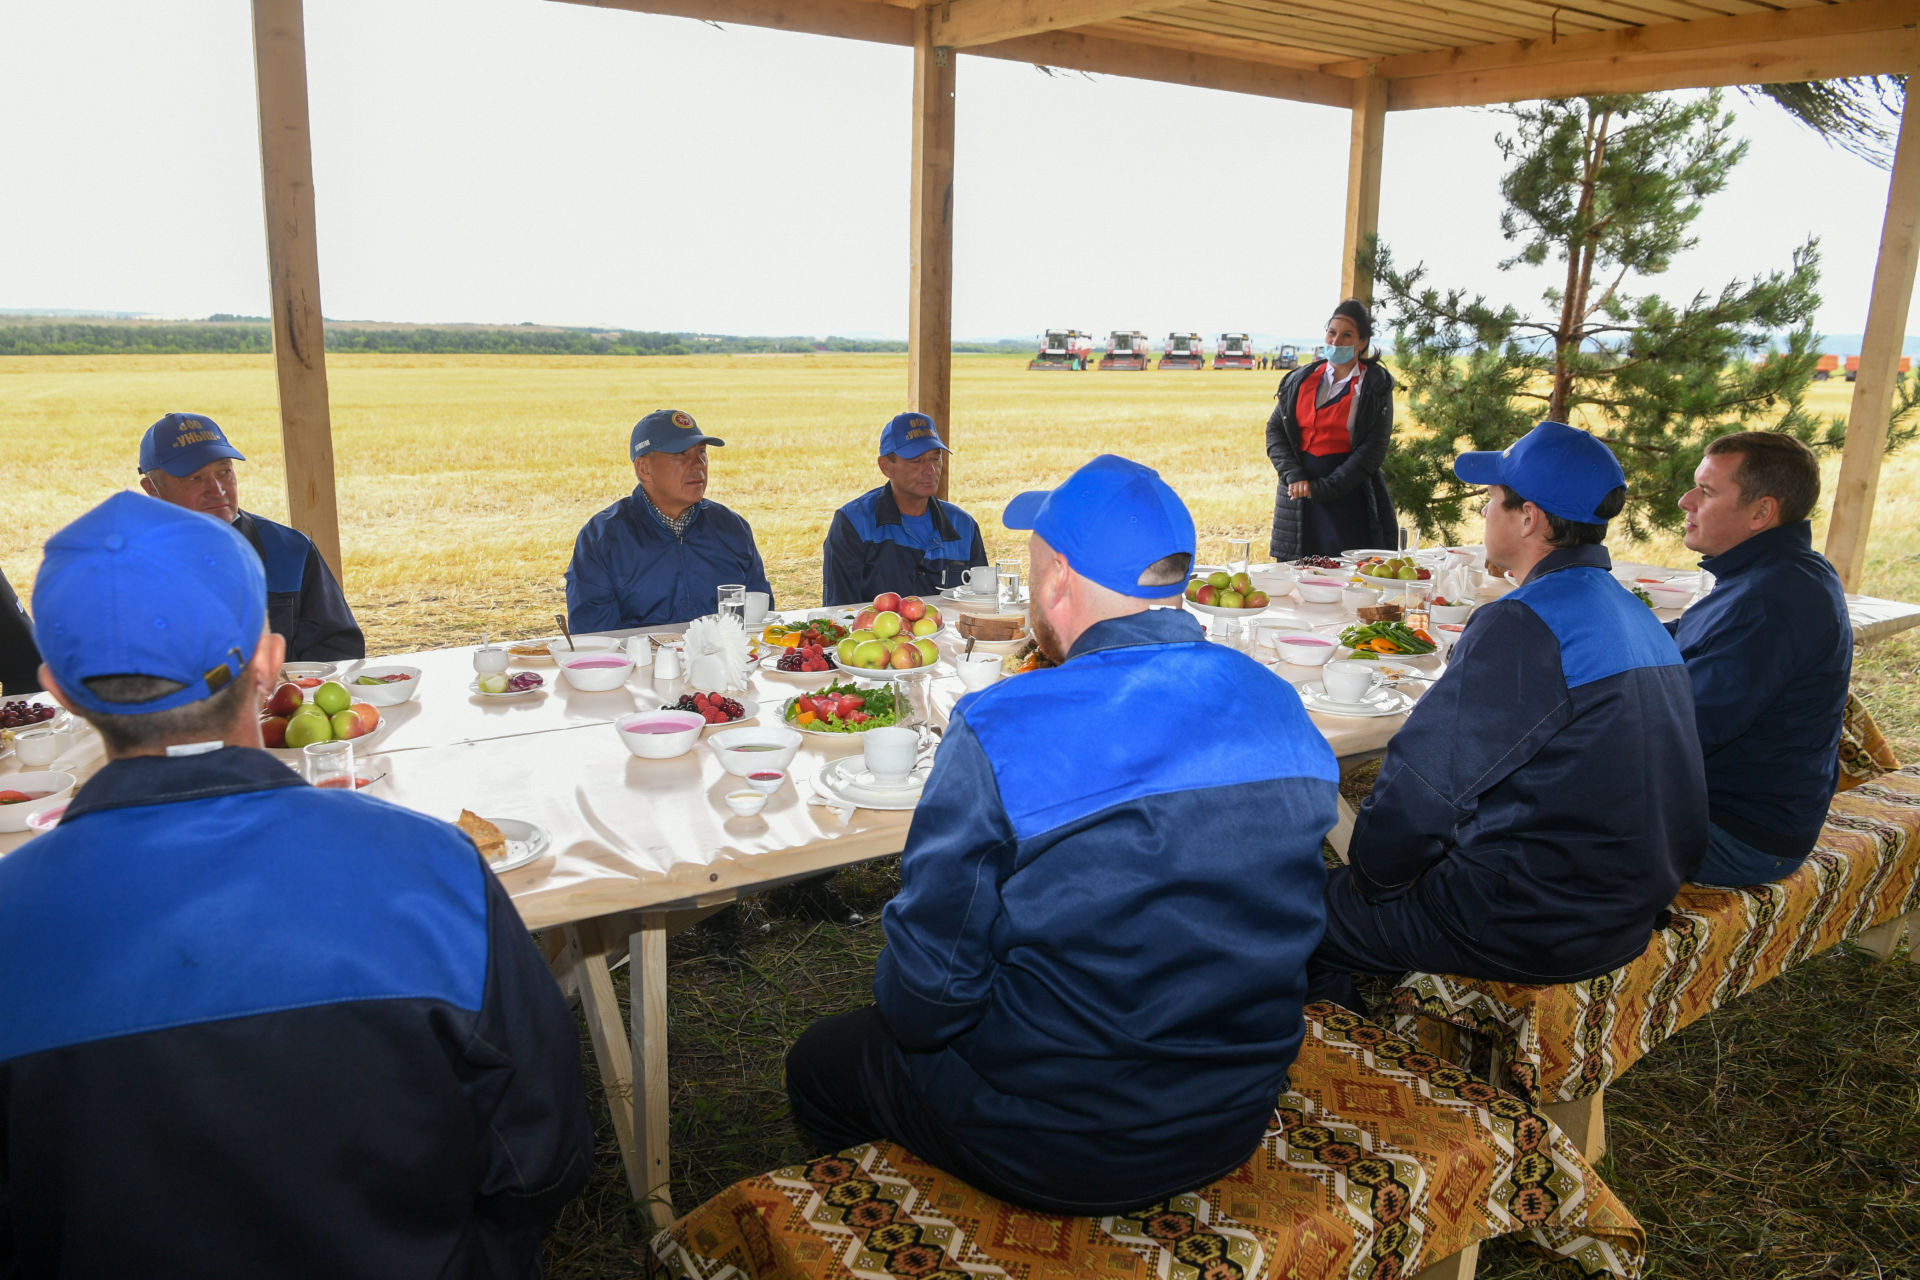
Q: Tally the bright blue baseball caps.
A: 5